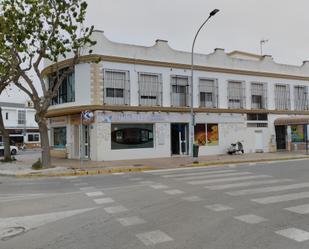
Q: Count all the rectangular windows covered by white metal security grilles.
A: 8